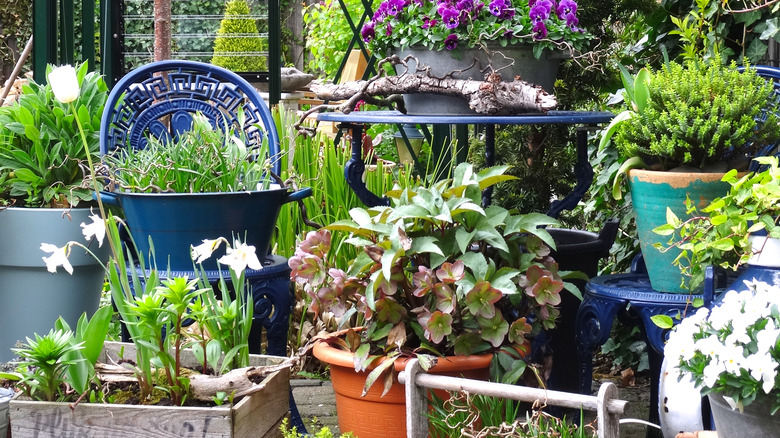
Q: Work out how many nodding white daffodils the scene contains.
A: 4